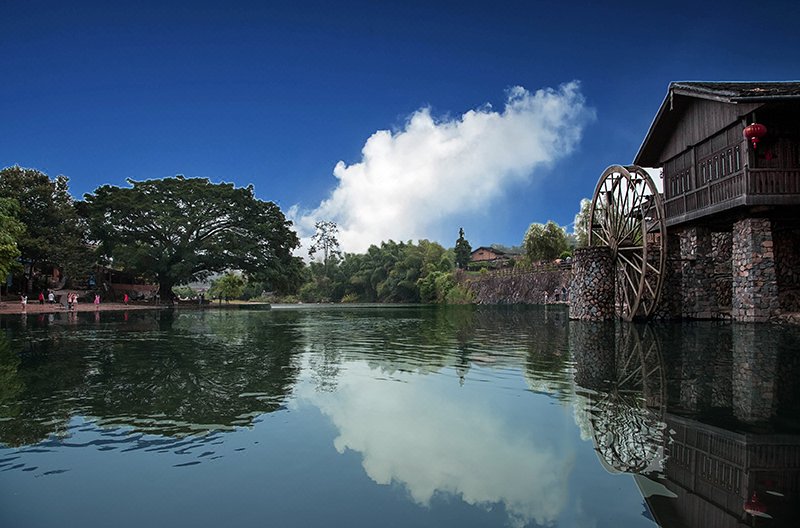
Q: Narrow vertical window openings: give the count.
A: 10